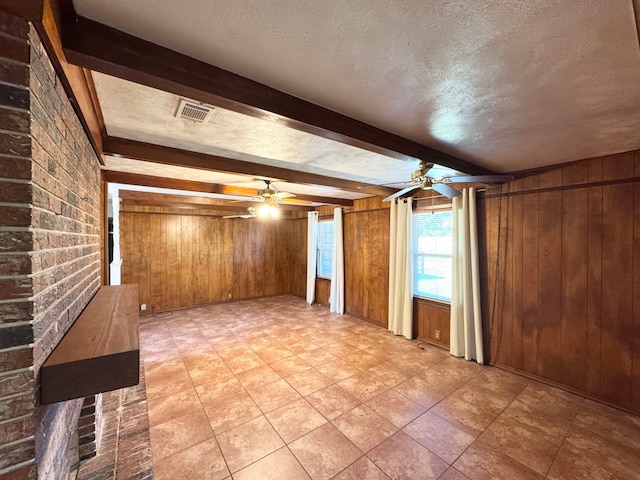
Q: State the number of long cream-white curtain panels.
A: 4